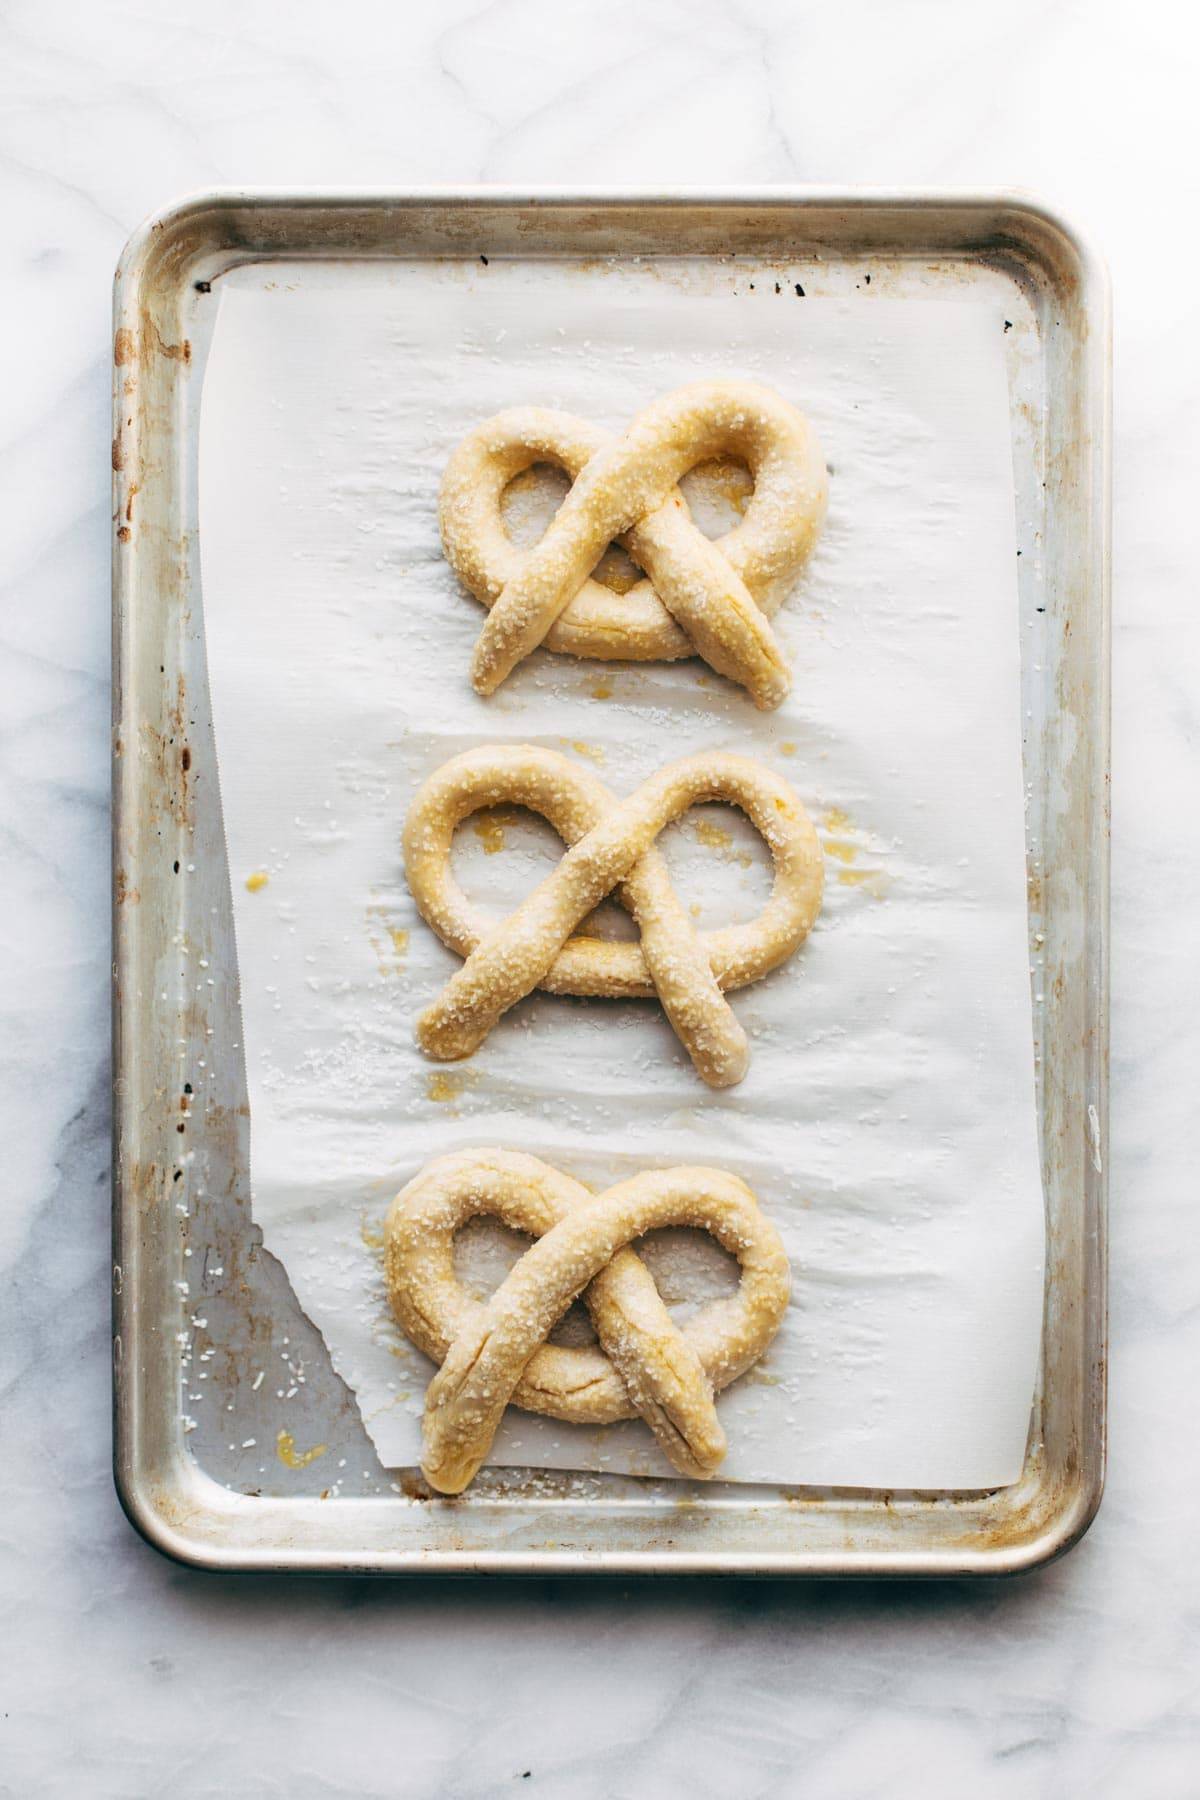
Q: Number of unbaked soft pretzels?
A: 3